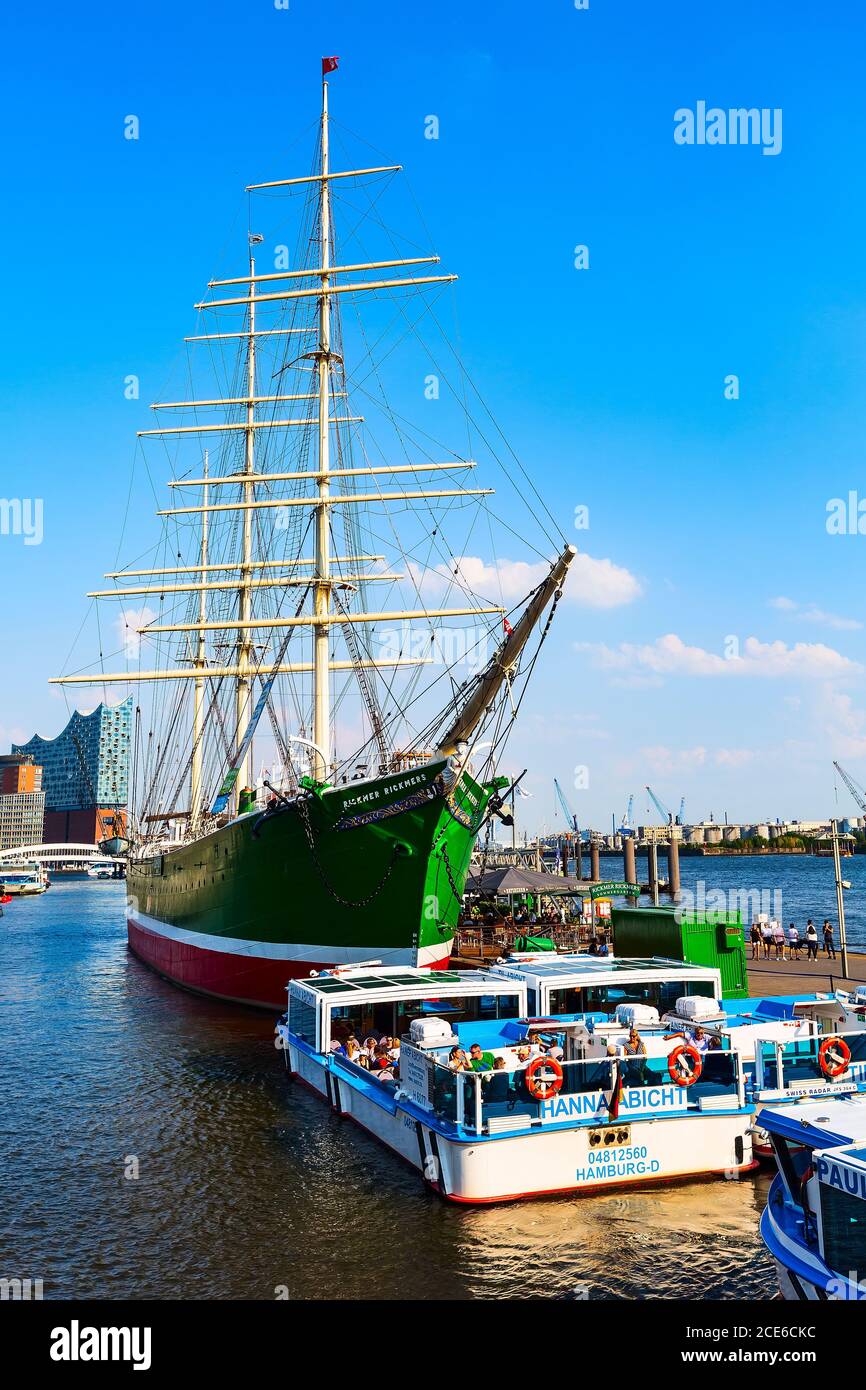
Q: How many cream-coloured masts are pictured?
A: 3